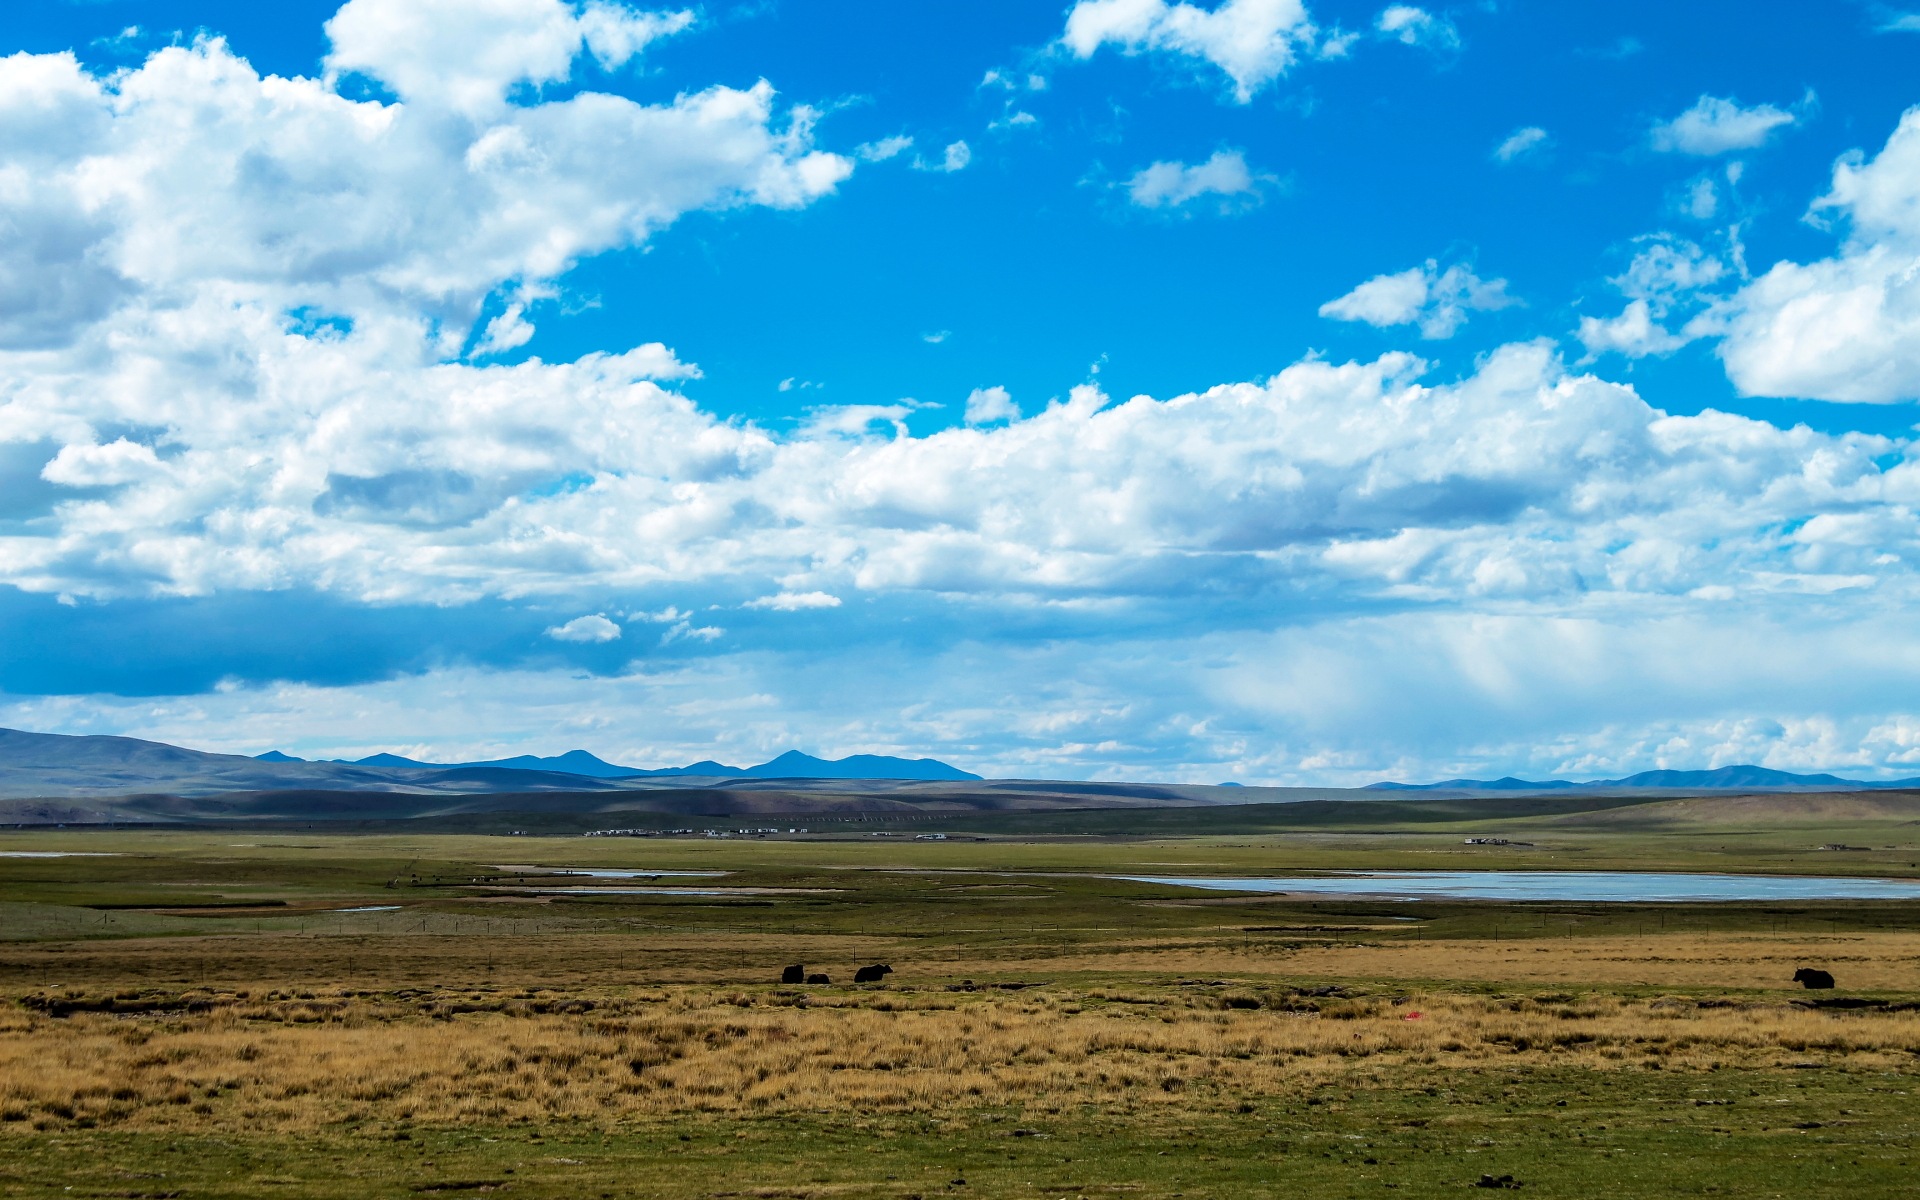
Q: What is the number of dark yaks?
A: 4